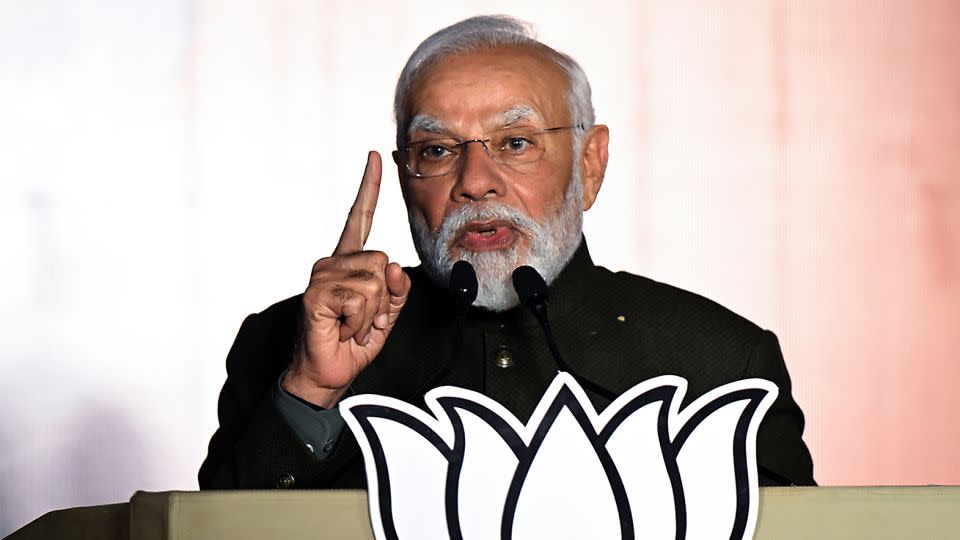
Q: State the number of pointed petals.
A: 5